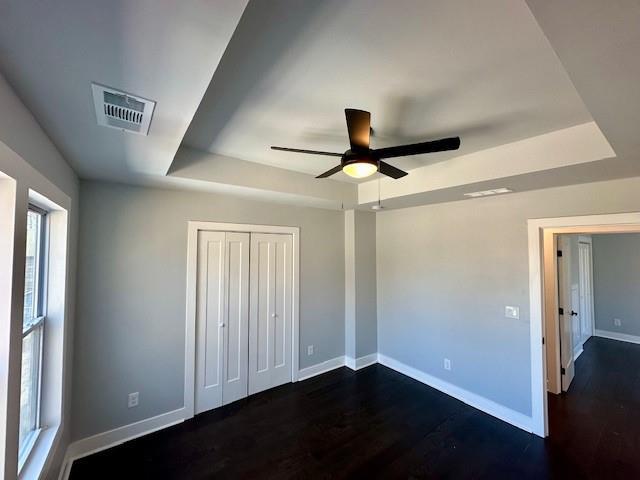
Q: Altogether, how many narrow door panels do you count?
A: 4